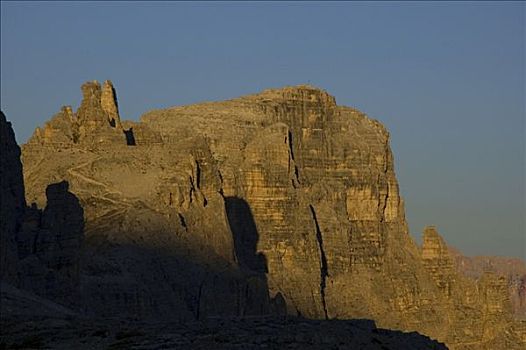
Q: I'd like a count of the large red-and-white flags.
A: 0